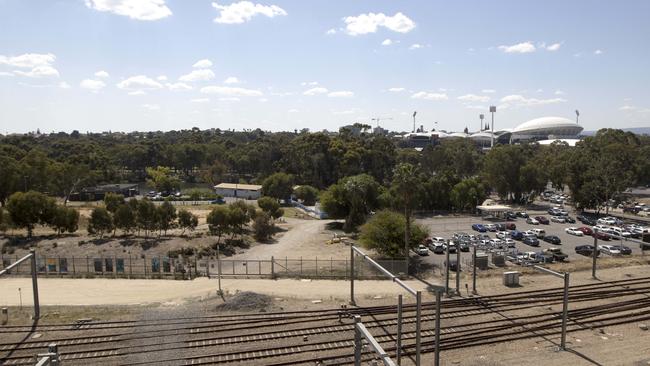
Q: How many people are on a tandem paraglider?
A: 0